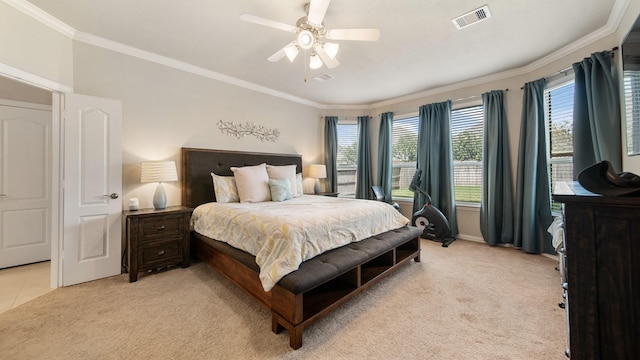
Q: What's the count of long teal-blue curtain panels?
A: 7